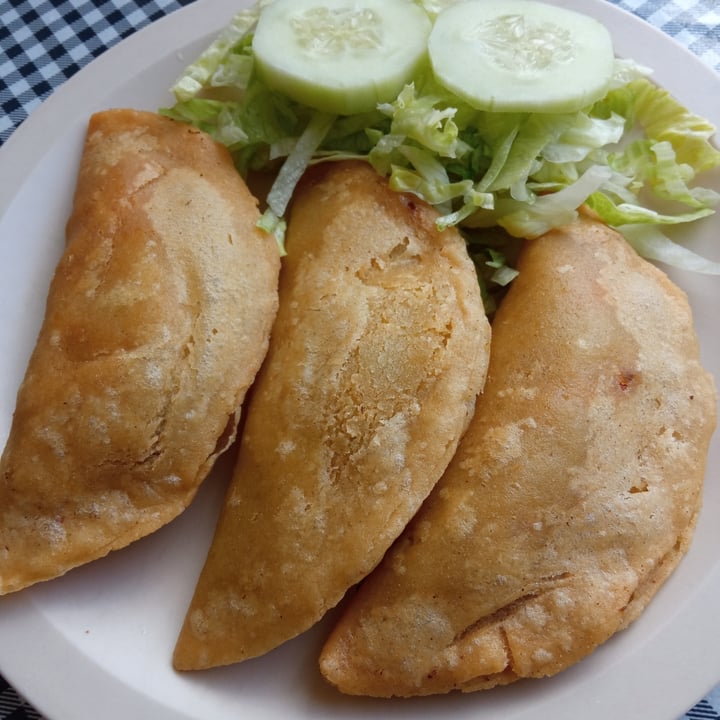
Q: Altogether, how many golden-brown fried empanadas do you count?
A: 3